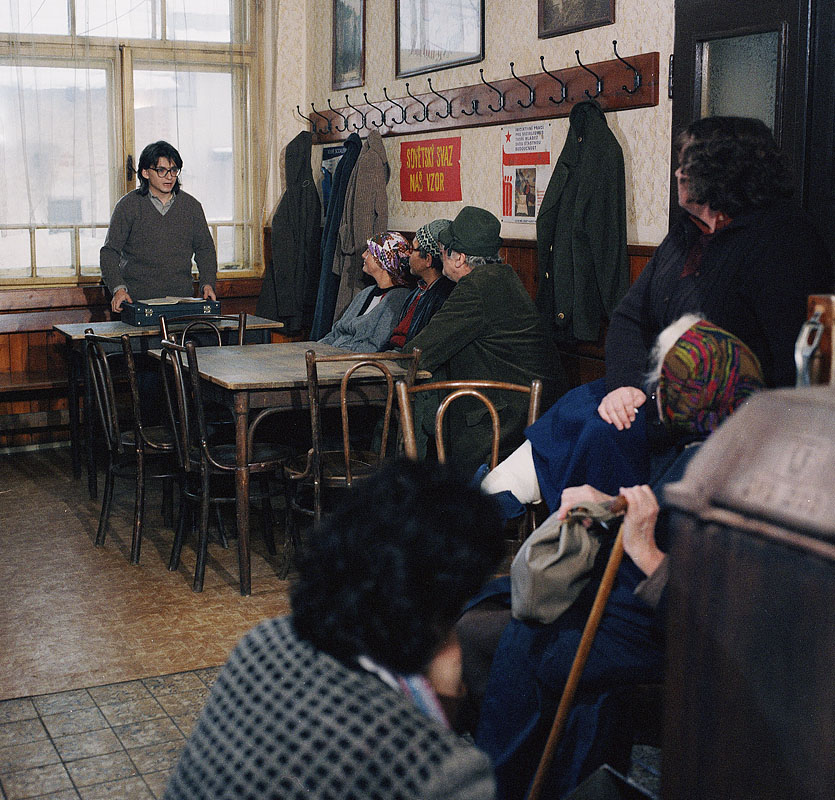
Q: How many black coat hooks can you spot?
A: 14